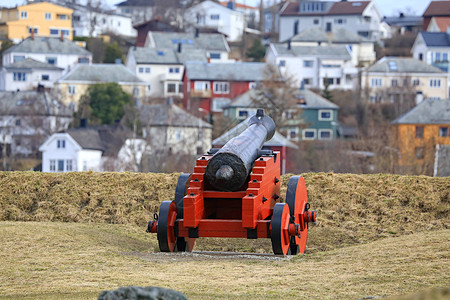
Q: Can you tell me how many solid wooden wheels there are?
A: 4